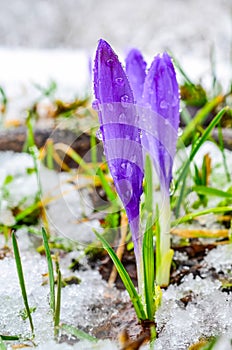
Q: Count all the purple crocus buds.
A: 3